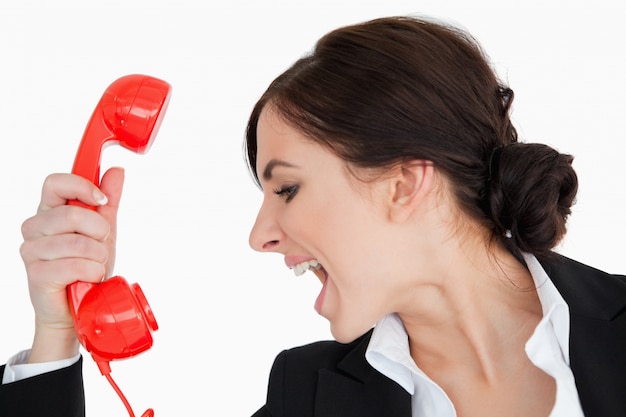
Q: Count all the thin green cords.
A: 0